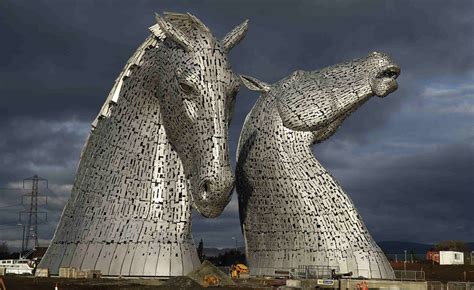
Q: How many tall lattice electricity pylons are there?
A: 1